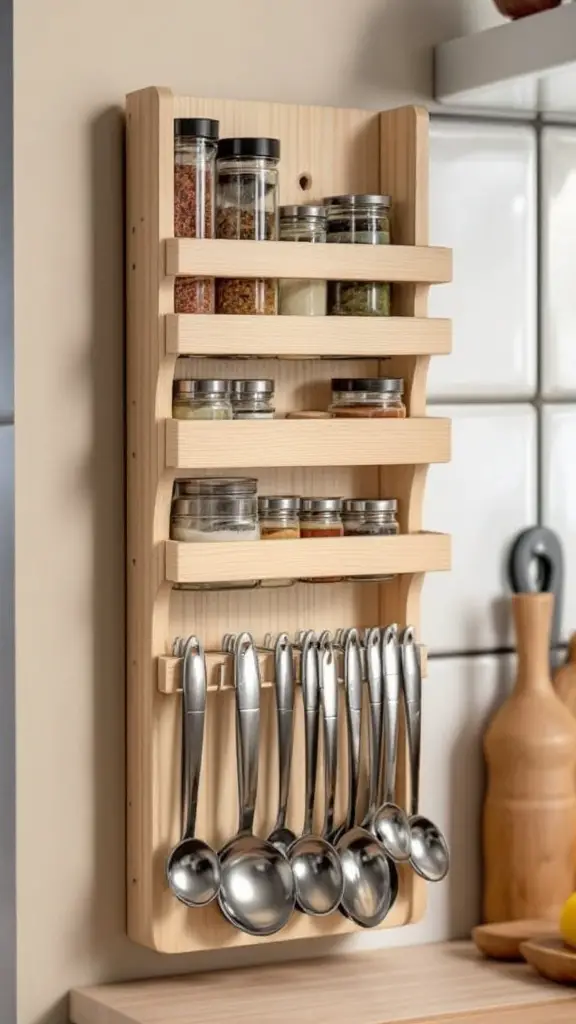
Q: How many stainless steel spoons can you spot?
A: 9